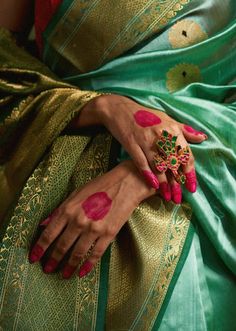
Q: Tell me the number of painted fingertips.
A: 10